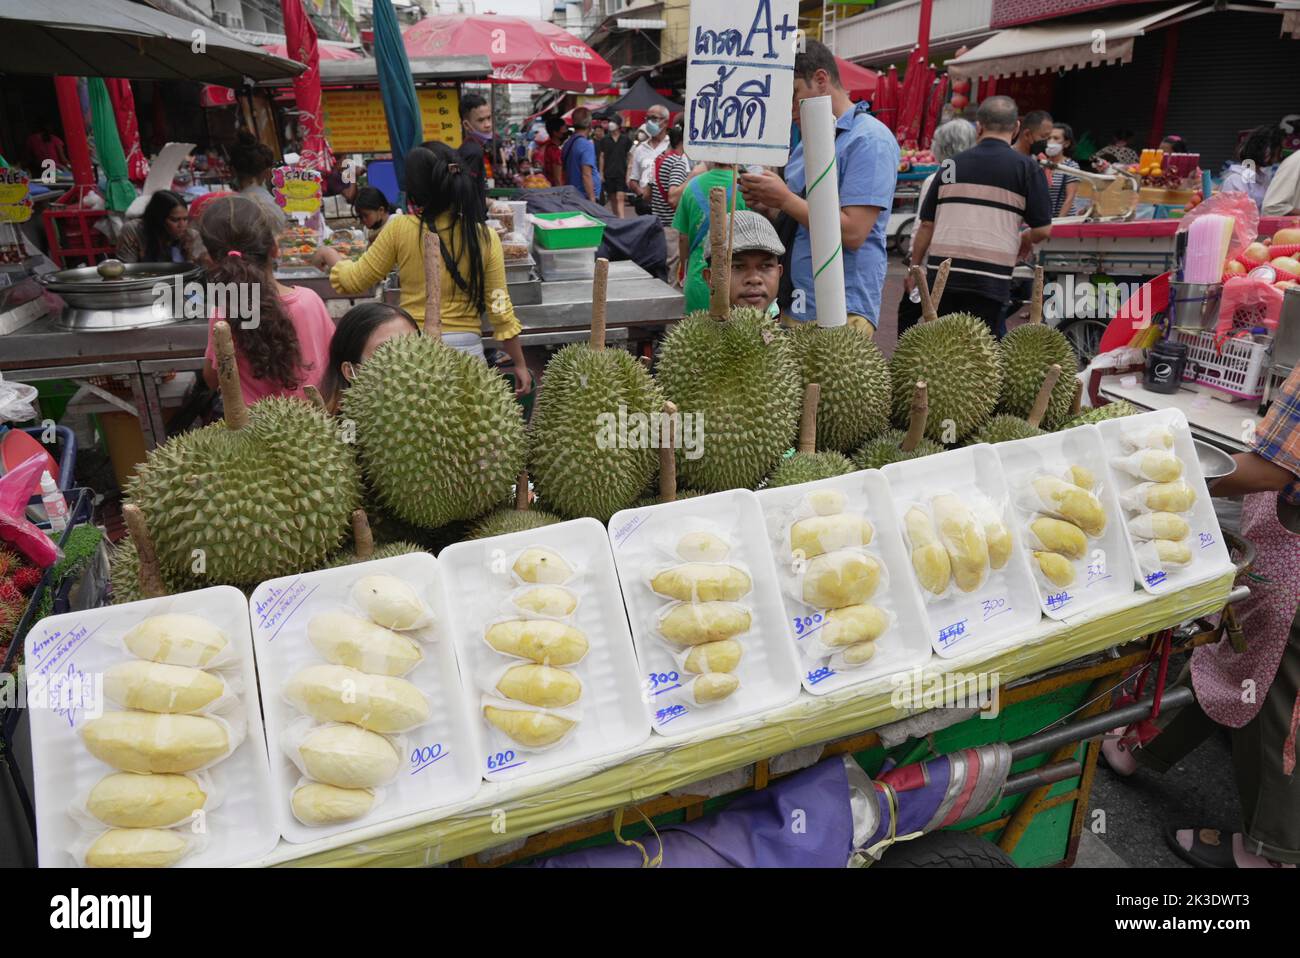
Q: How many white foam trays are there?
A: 8